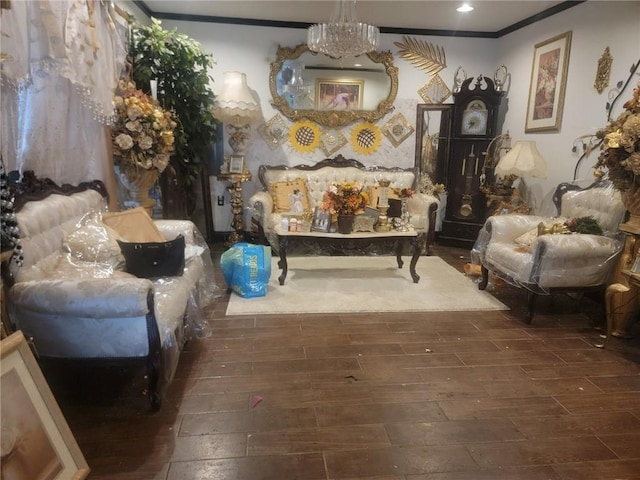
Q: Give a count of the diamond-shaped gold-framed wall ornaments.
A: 4